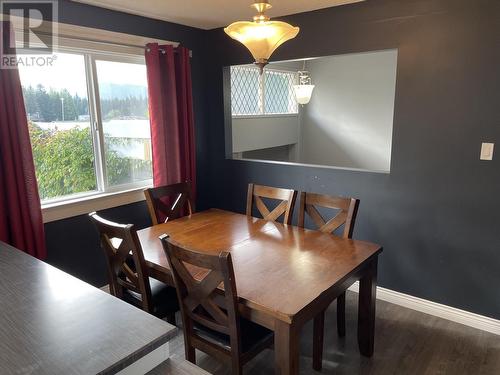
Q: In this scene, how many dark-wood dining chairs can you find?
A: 5